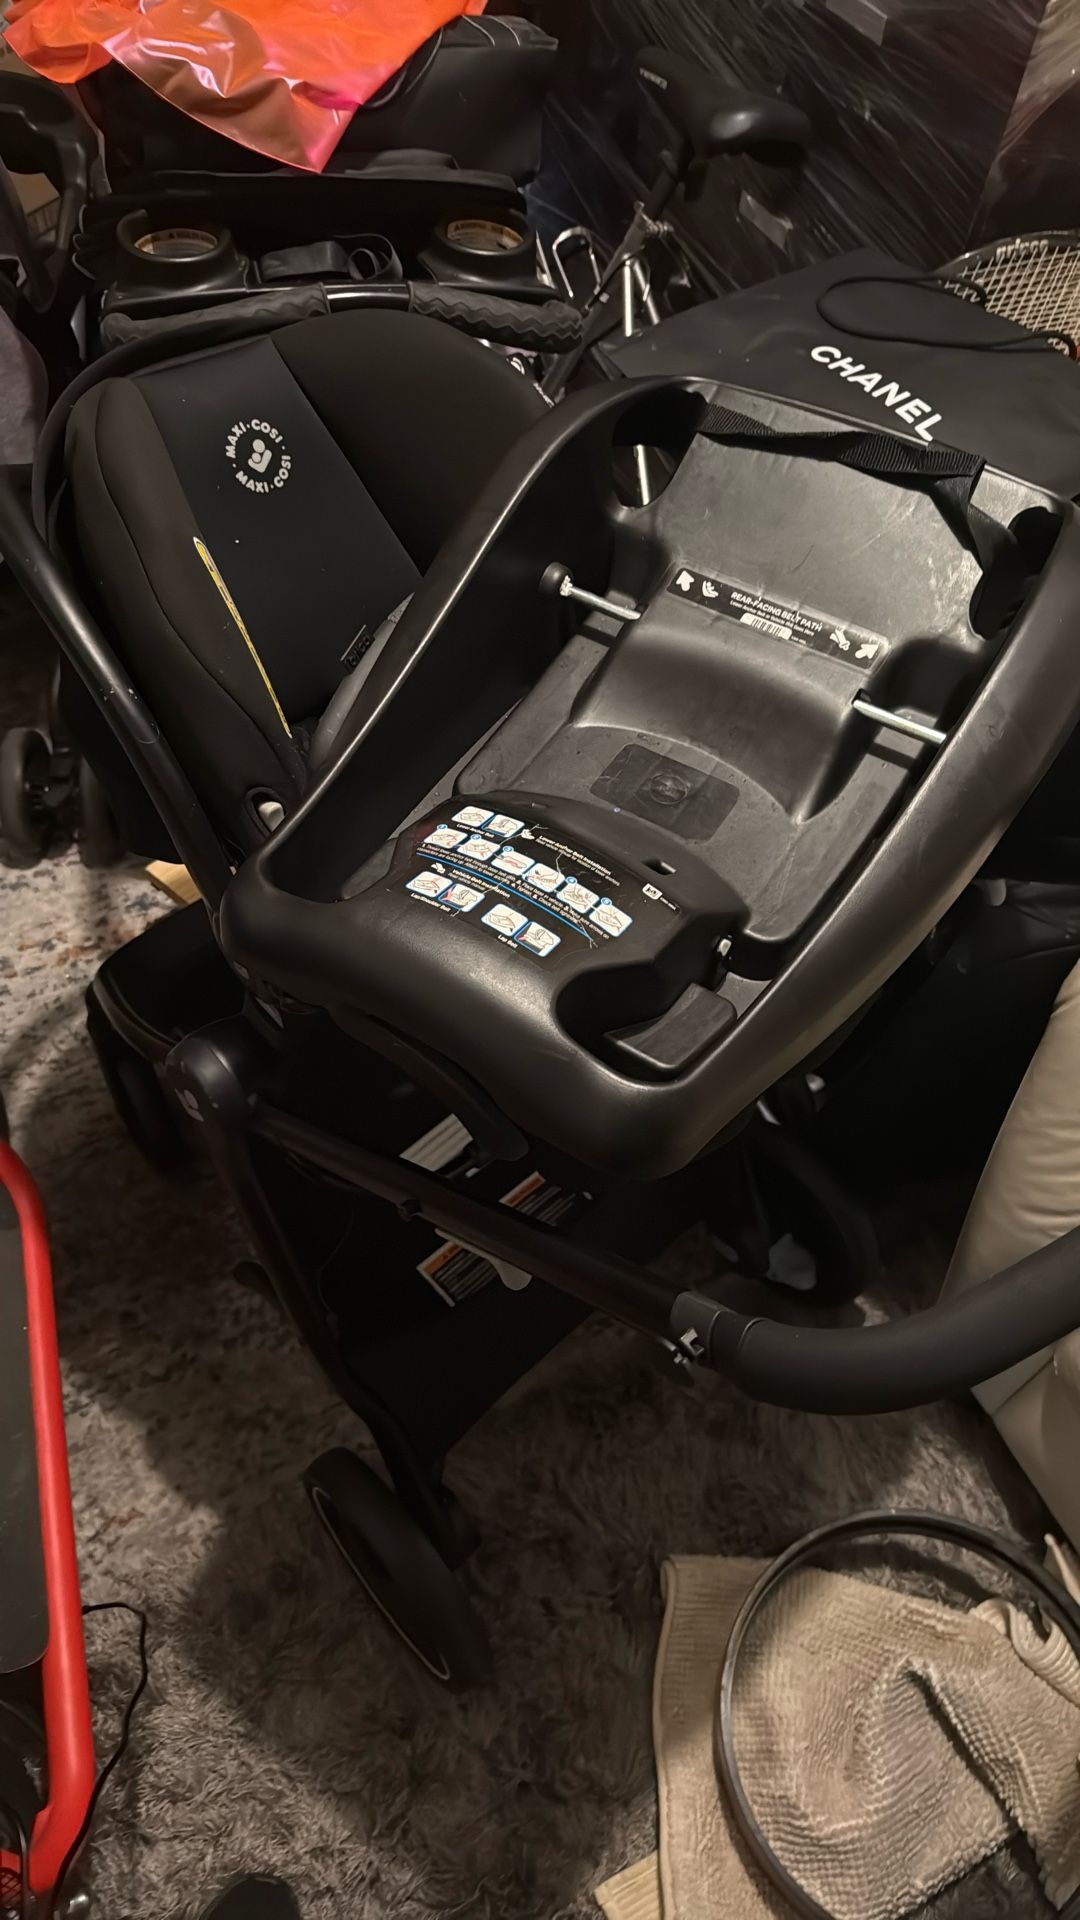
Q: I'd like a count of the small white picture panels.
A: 12